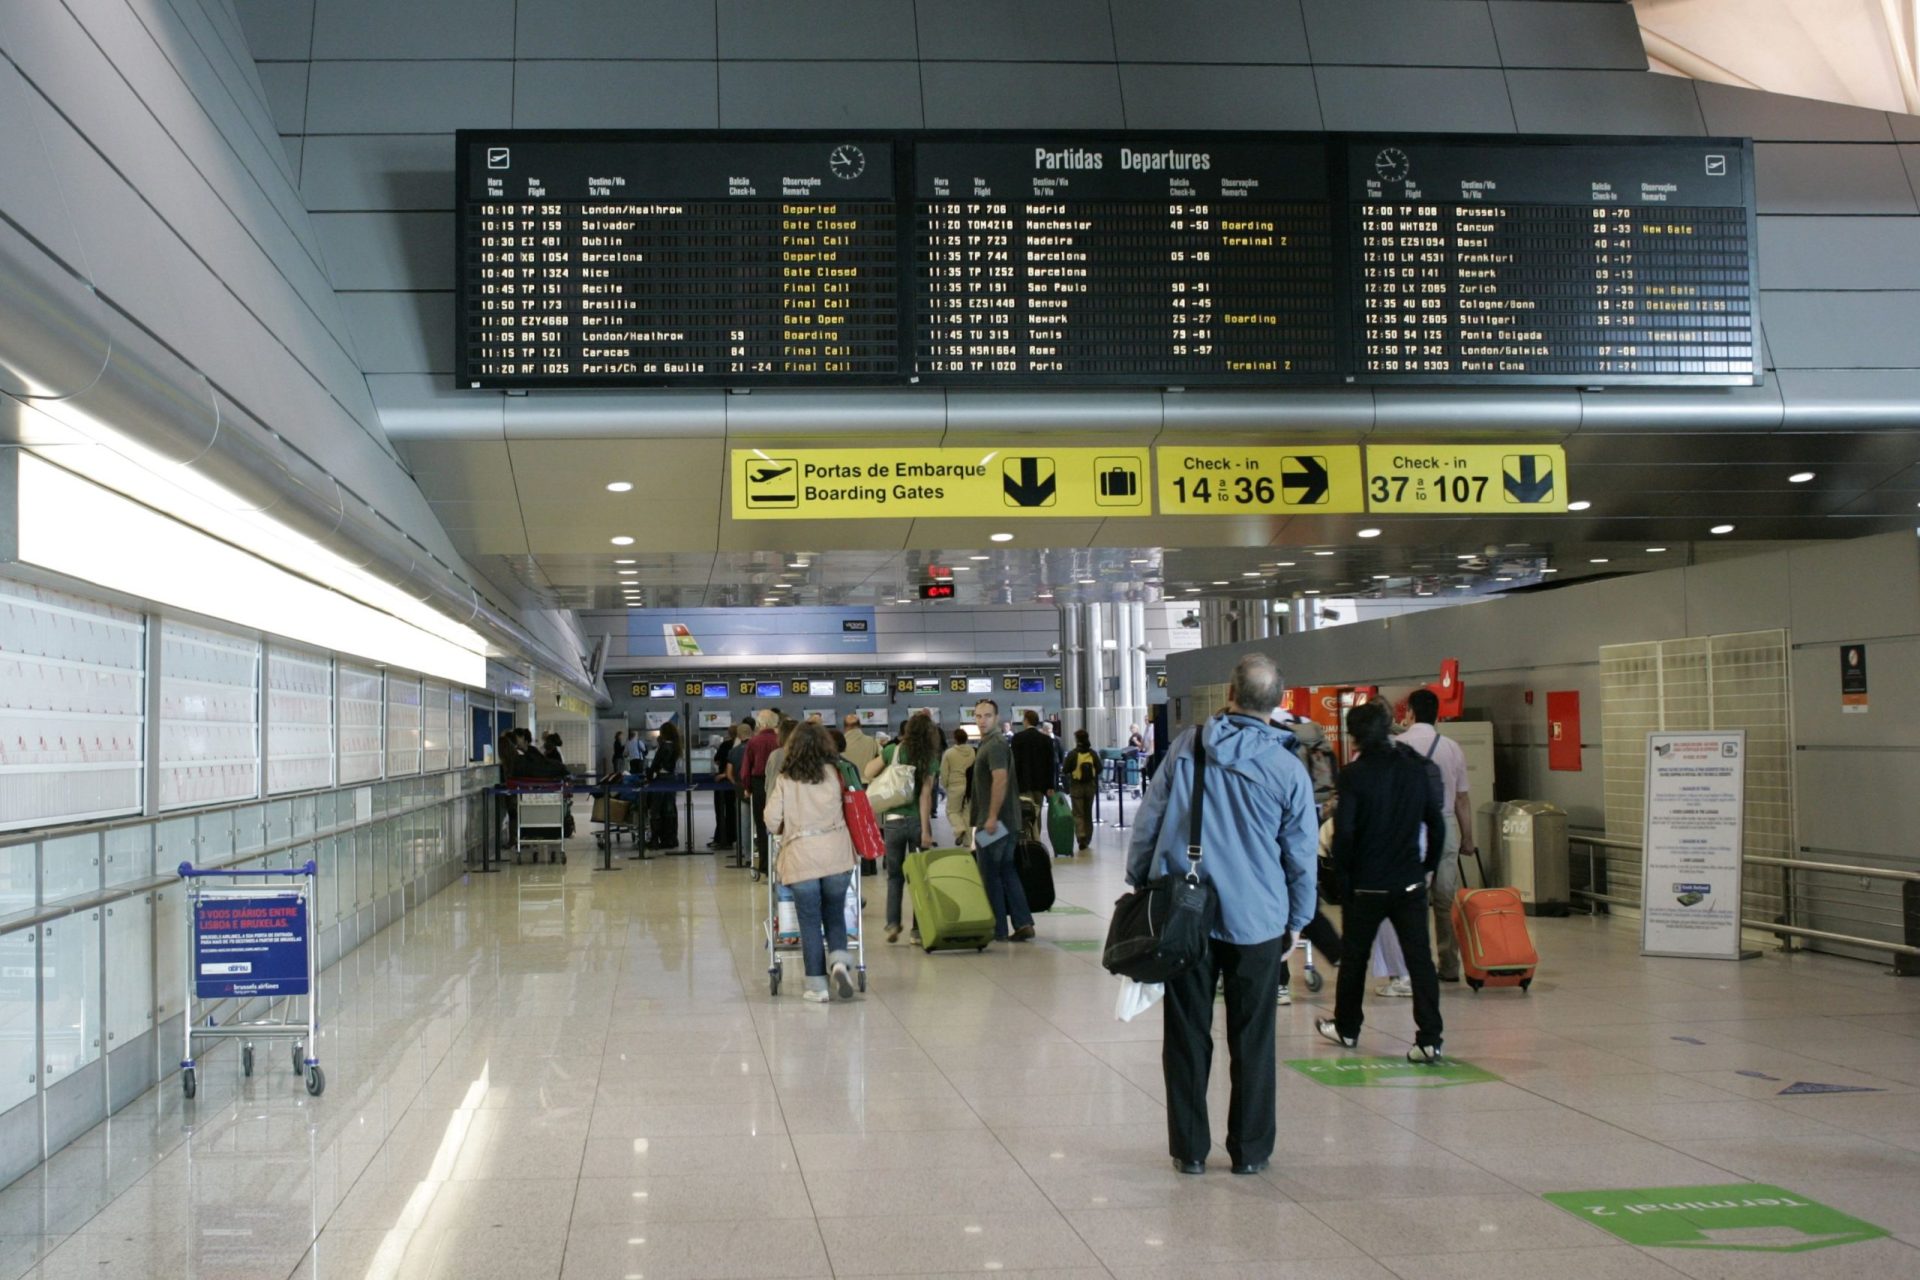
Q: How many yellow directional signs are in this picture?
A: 3